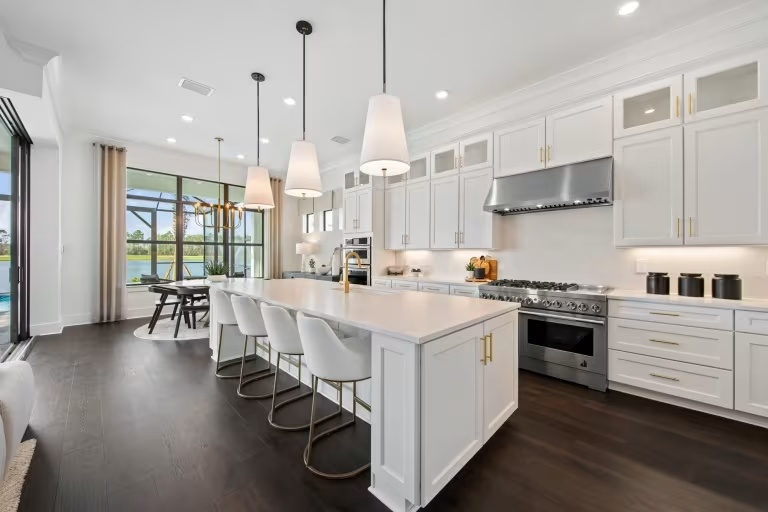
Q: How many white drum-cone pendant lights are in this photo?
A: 3